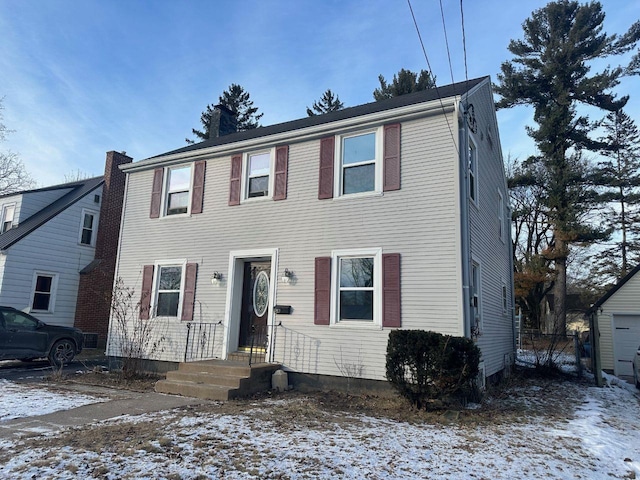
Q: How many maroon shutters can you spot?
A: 10